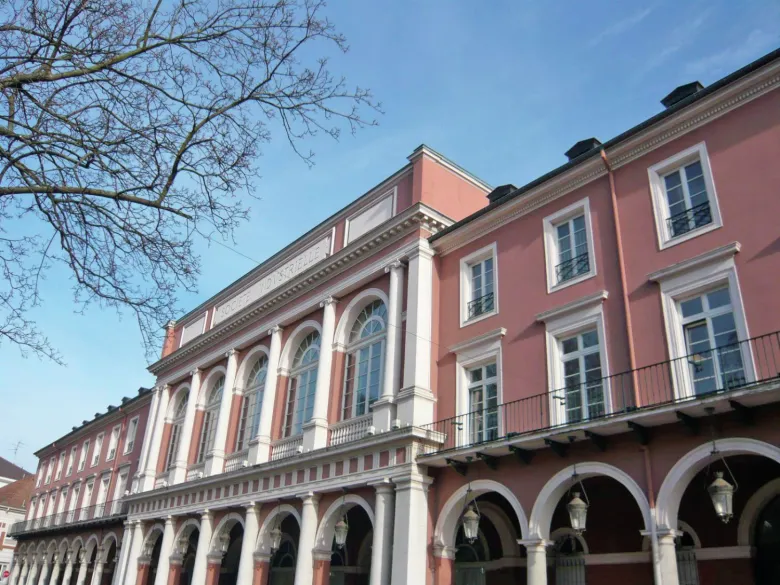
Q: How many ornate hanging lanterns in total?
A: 8